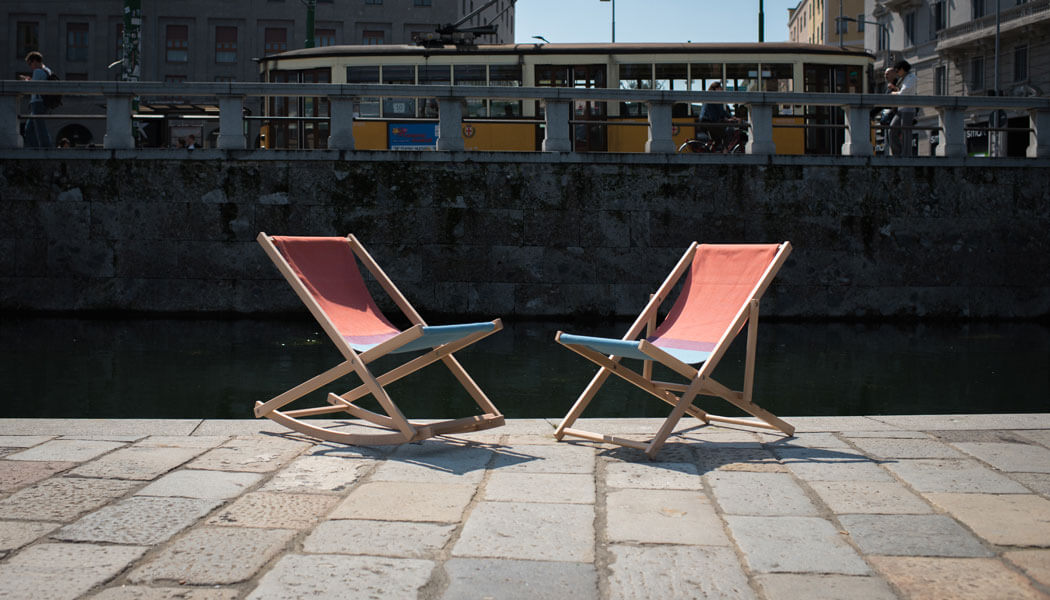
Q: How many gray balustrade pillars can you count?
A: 11